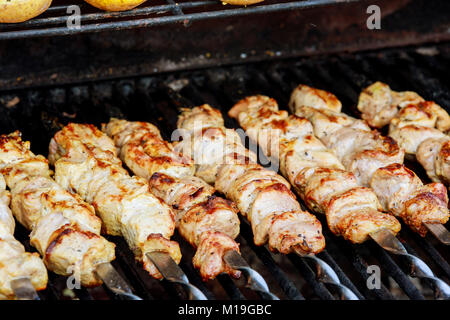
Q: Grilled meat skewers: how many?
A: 8